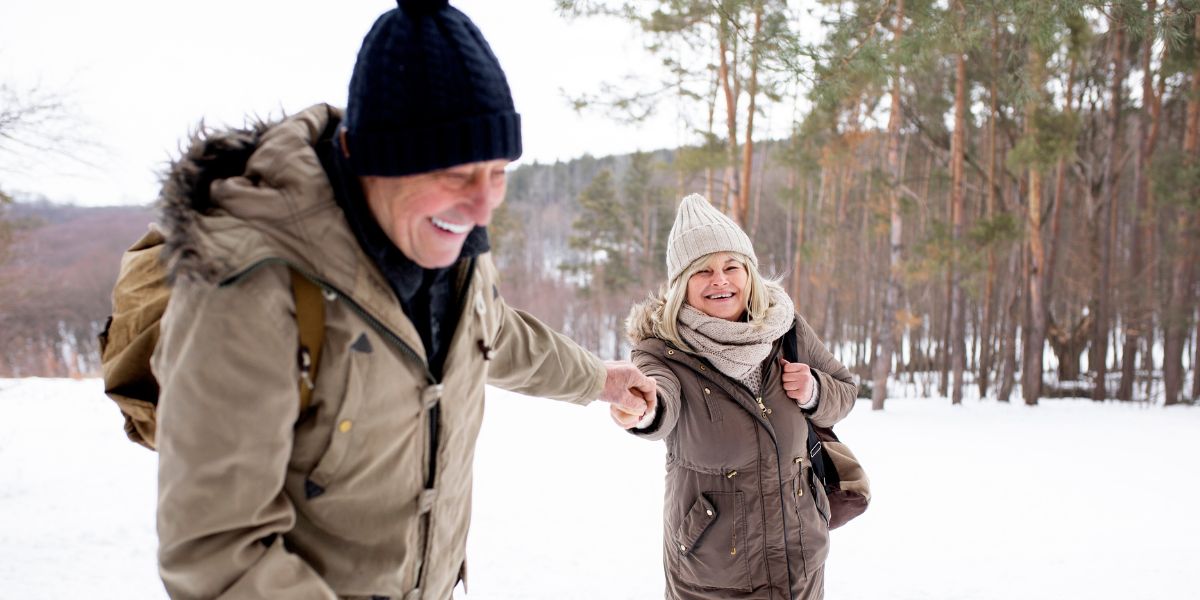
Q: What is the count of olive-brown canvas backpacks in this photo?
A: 1